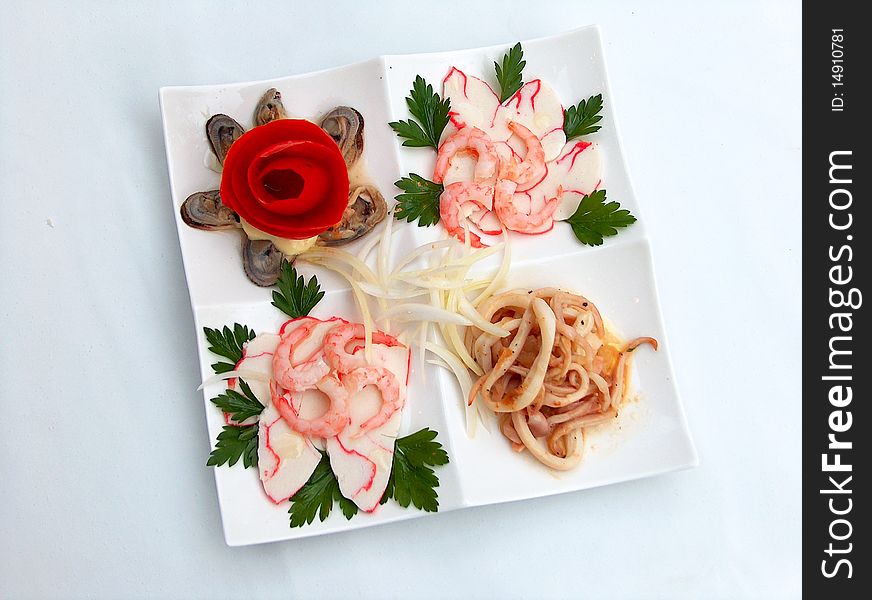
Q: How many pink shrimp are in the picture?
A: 8